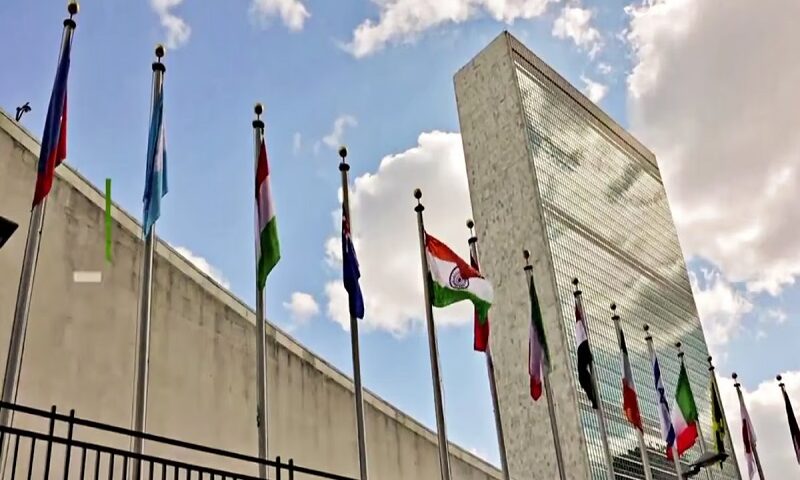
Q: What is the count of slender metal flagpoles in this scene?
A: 14